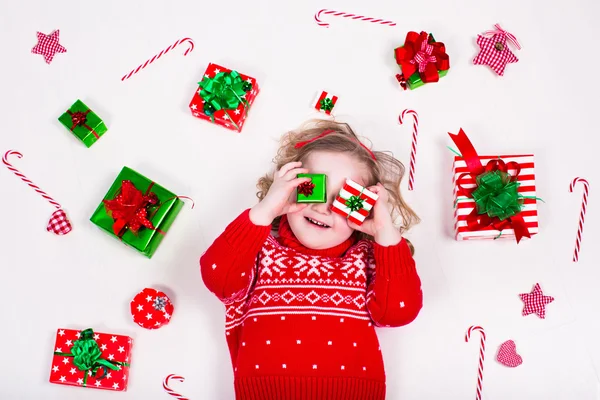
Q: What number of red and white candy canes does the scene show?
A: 7